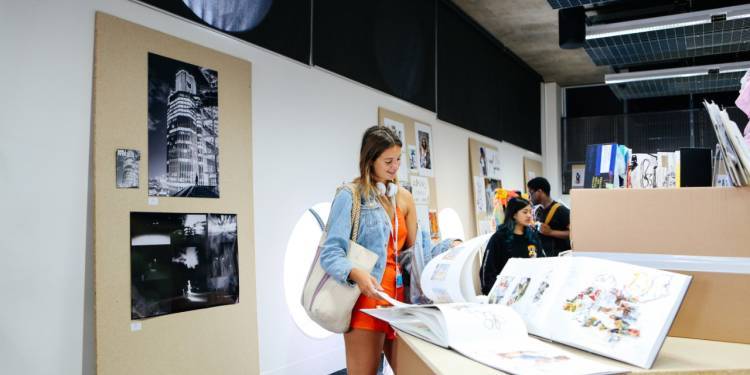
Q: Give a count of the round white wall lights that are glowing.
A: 2